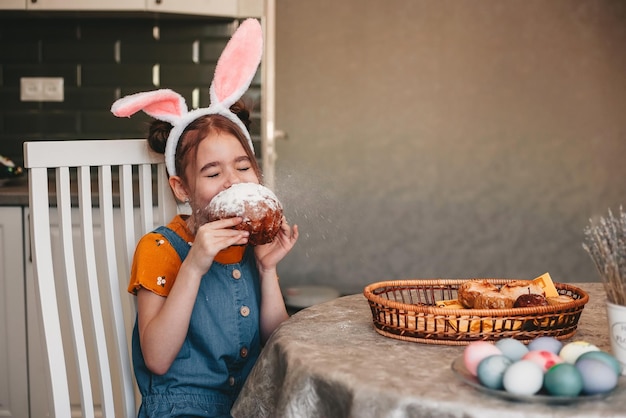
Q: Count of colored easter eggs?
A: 10